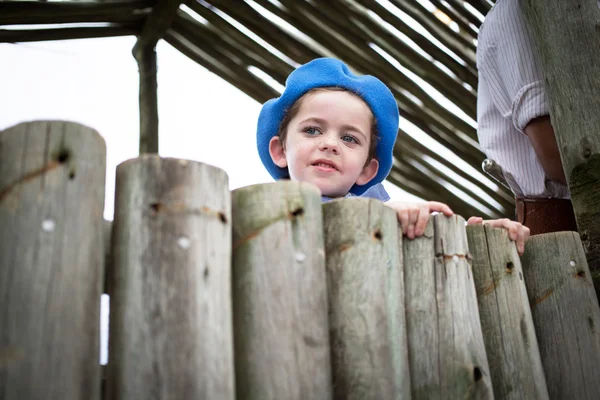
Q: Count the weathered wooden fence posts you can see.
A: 7